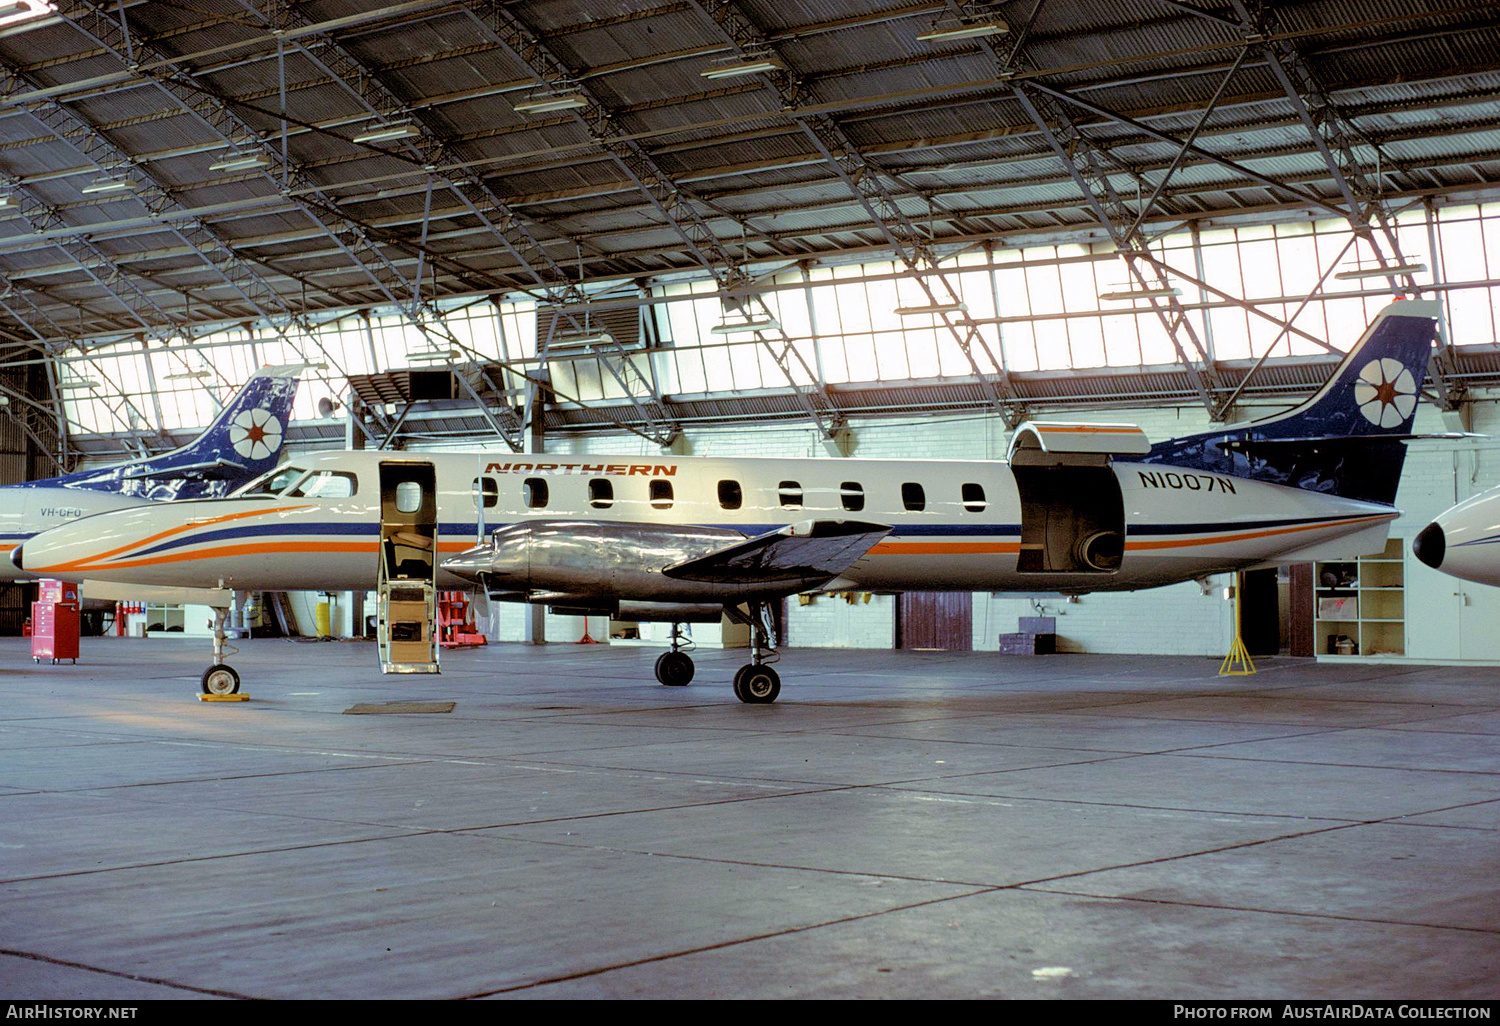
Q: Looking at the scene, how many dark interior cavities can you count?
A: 2